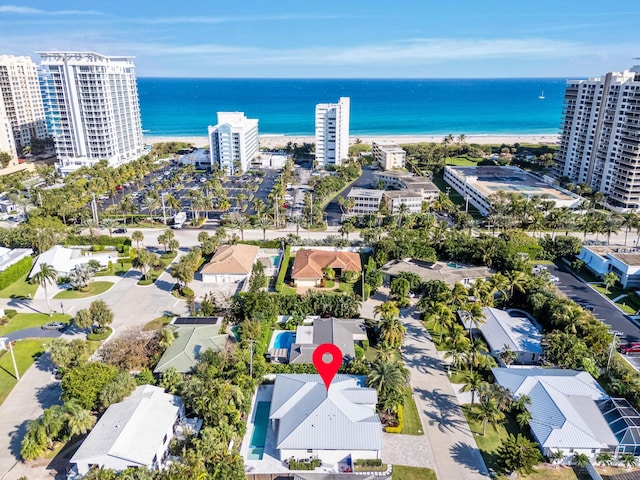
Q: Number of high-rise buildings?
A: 5